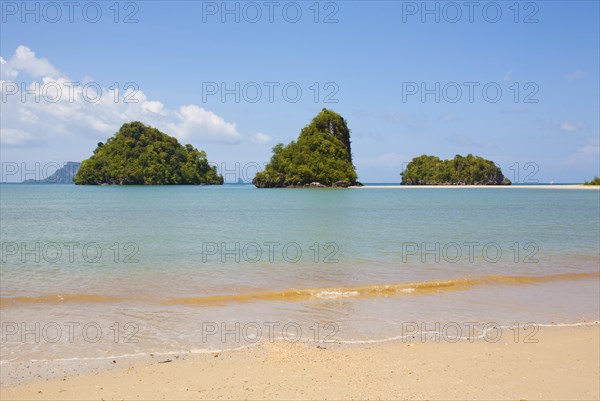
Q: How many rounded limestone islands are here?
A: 3